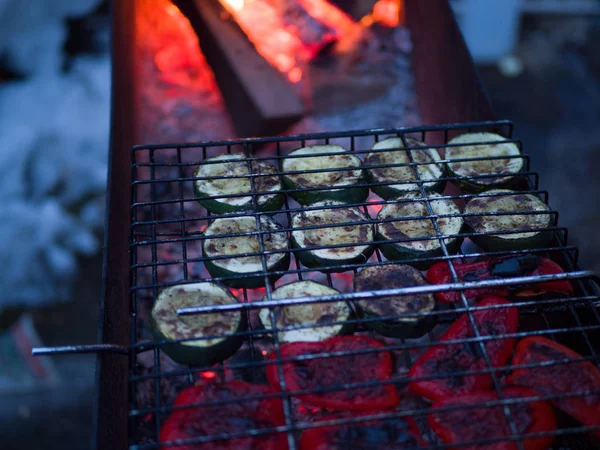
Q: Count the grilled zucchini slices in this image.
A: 11